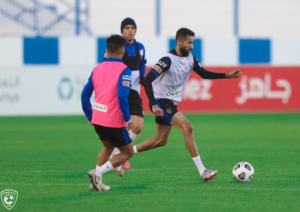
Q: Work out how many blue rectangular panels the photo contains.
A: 4